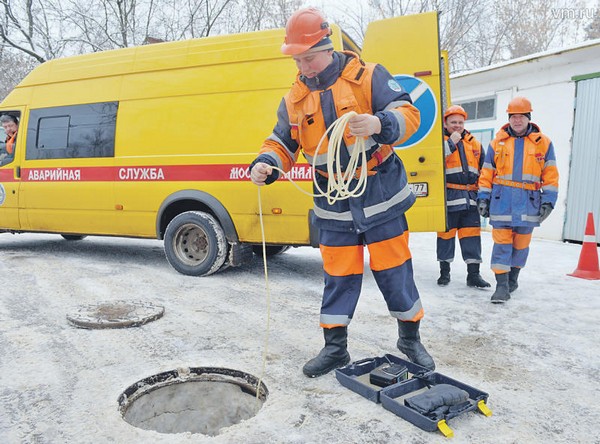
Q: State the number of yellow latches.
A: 2